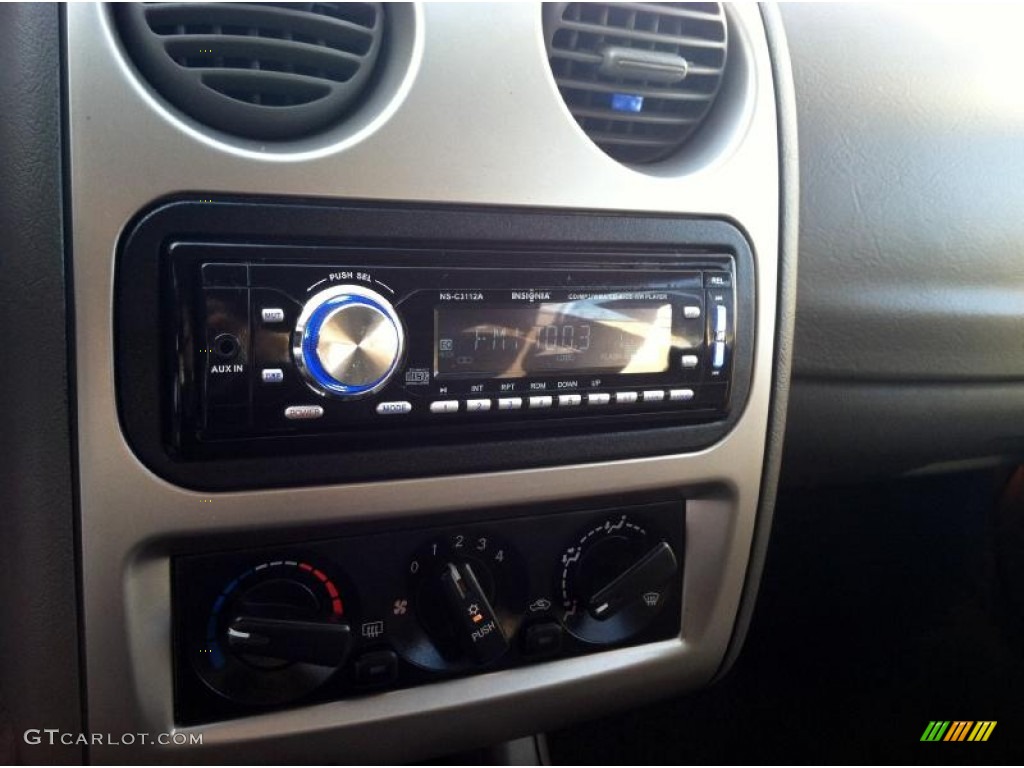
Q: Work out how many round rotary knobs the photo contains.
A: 4